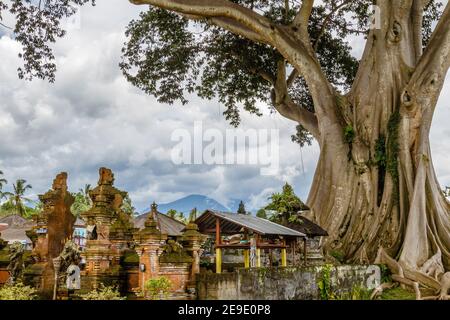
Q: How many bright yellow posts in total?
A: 4